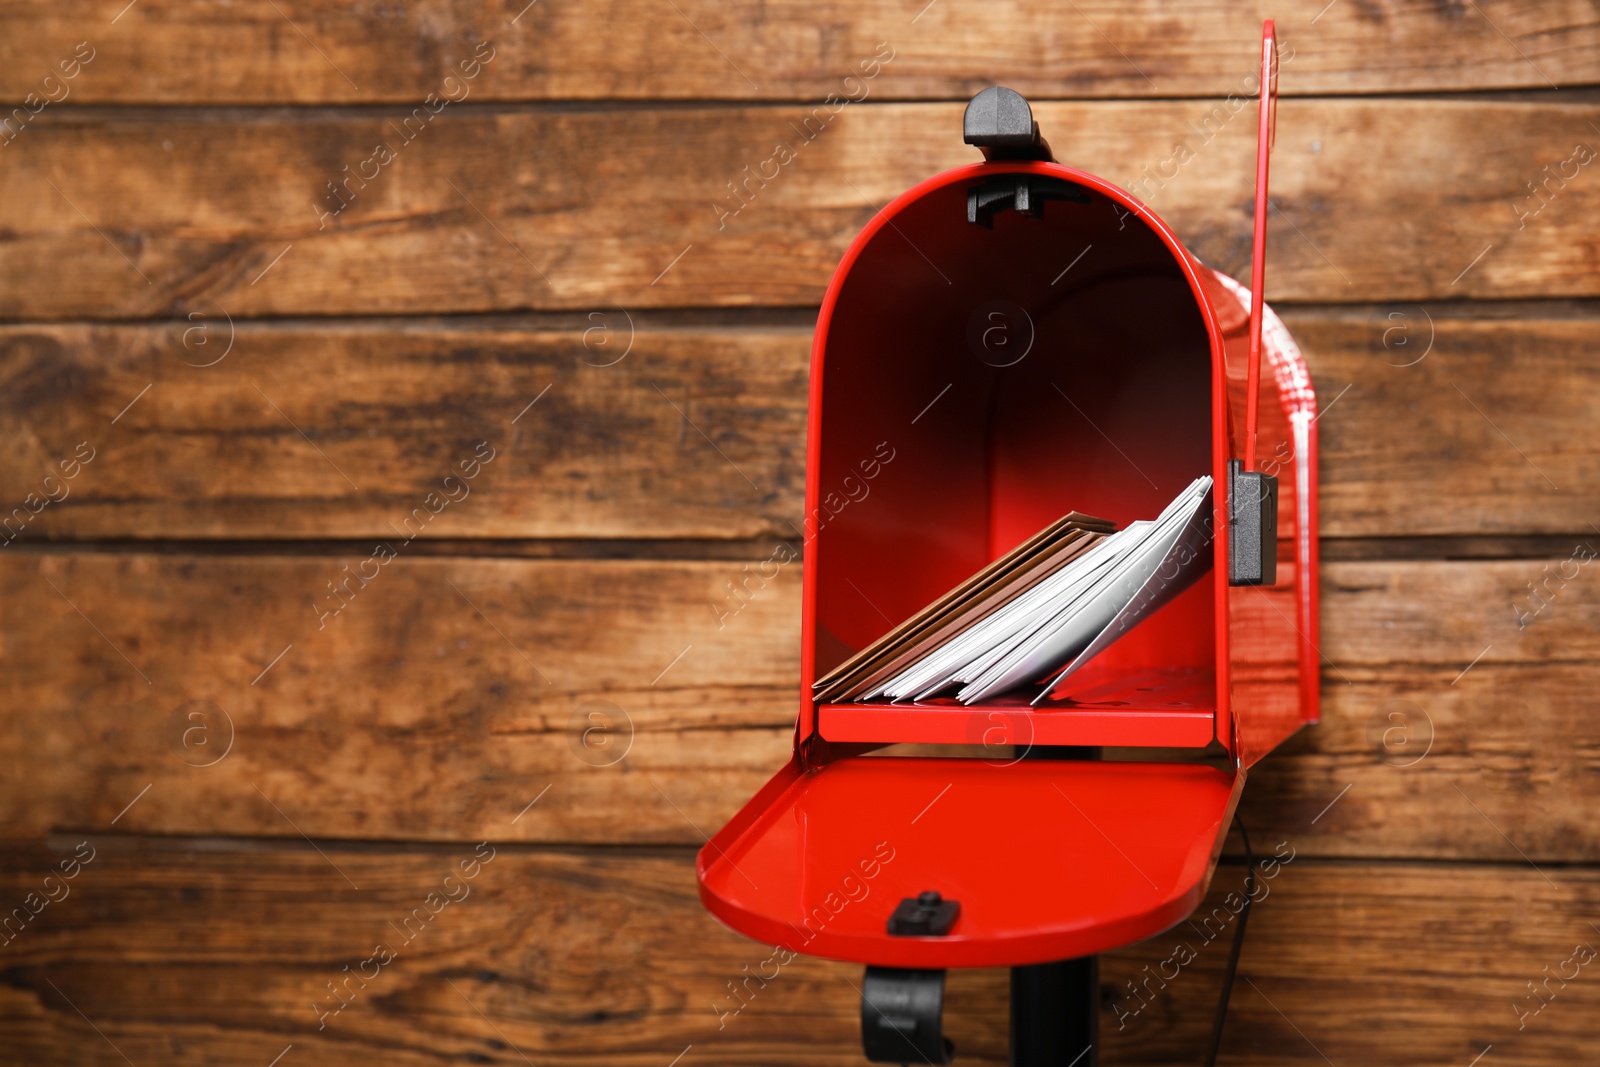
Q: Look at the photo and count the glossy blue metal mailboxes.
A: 0